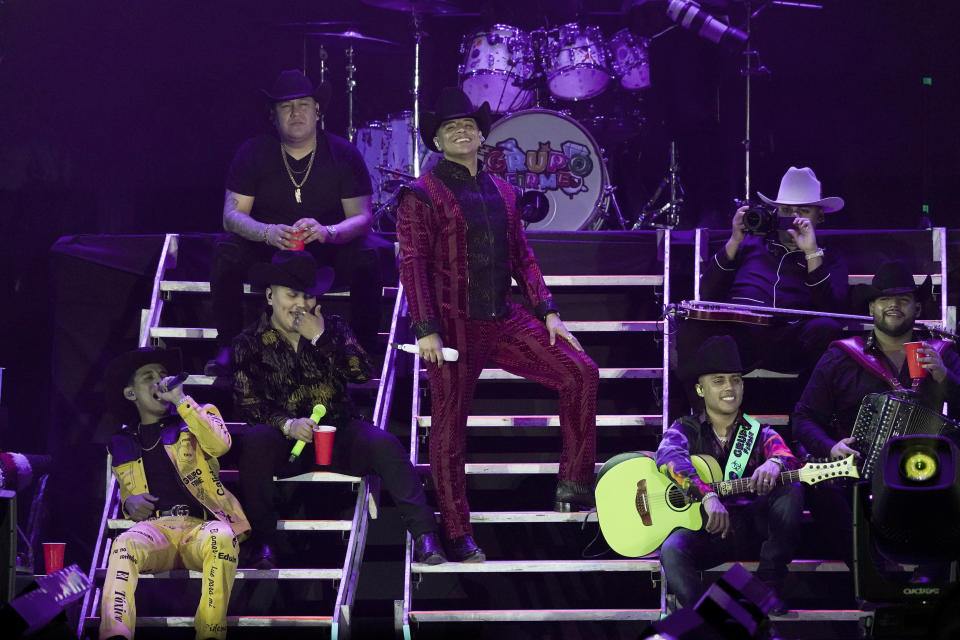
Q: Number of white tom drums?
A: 3